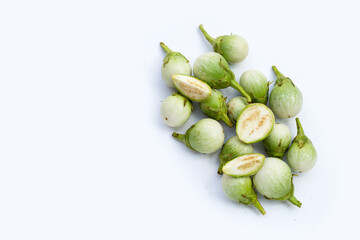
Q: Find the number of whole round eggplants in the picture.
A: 14